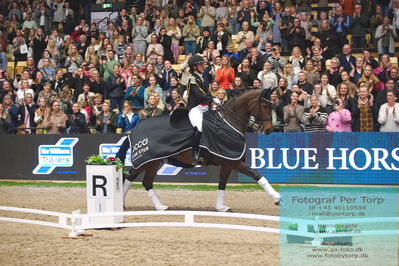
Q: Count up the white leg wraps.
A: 4